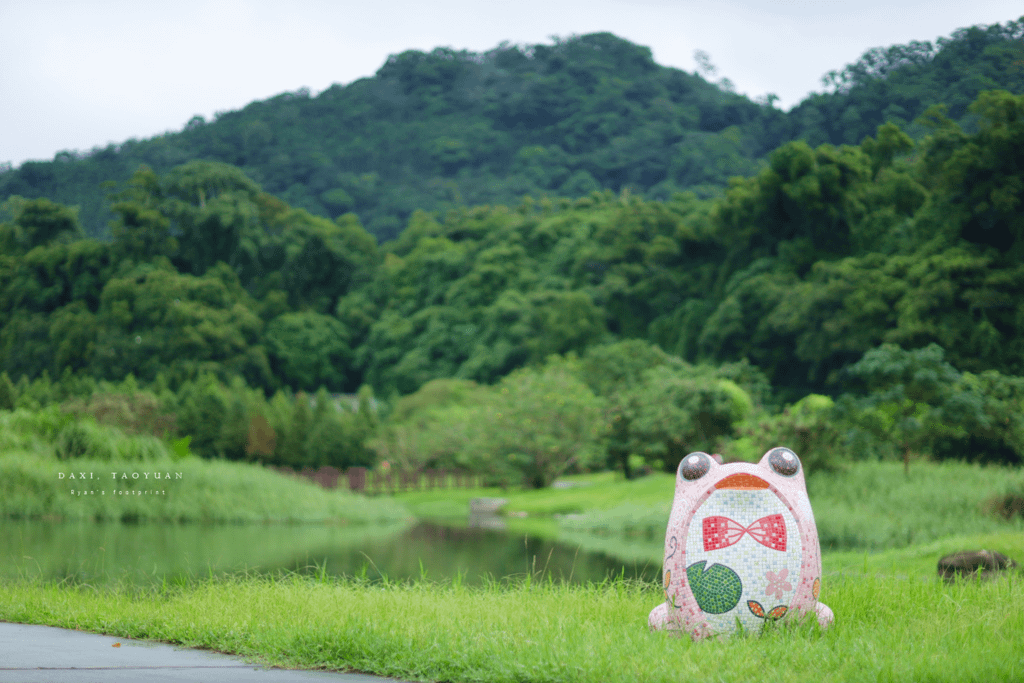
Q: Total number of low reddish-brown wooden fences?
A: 1